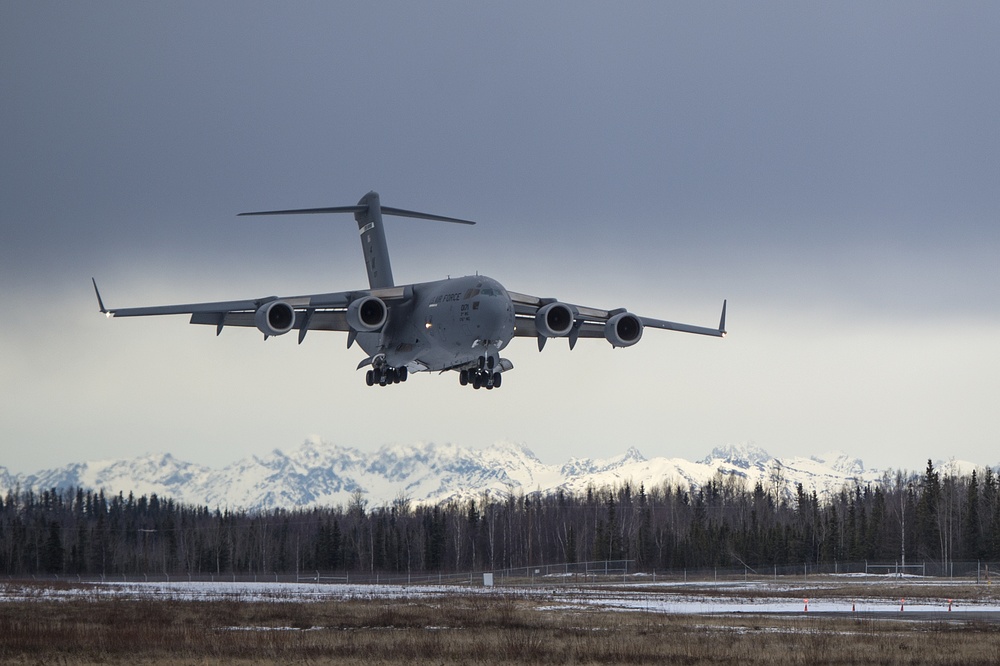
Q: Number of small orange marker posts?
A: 4